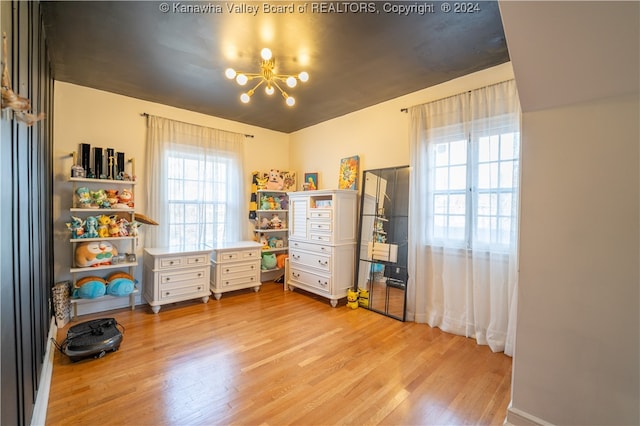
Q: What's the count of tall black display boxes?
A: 4